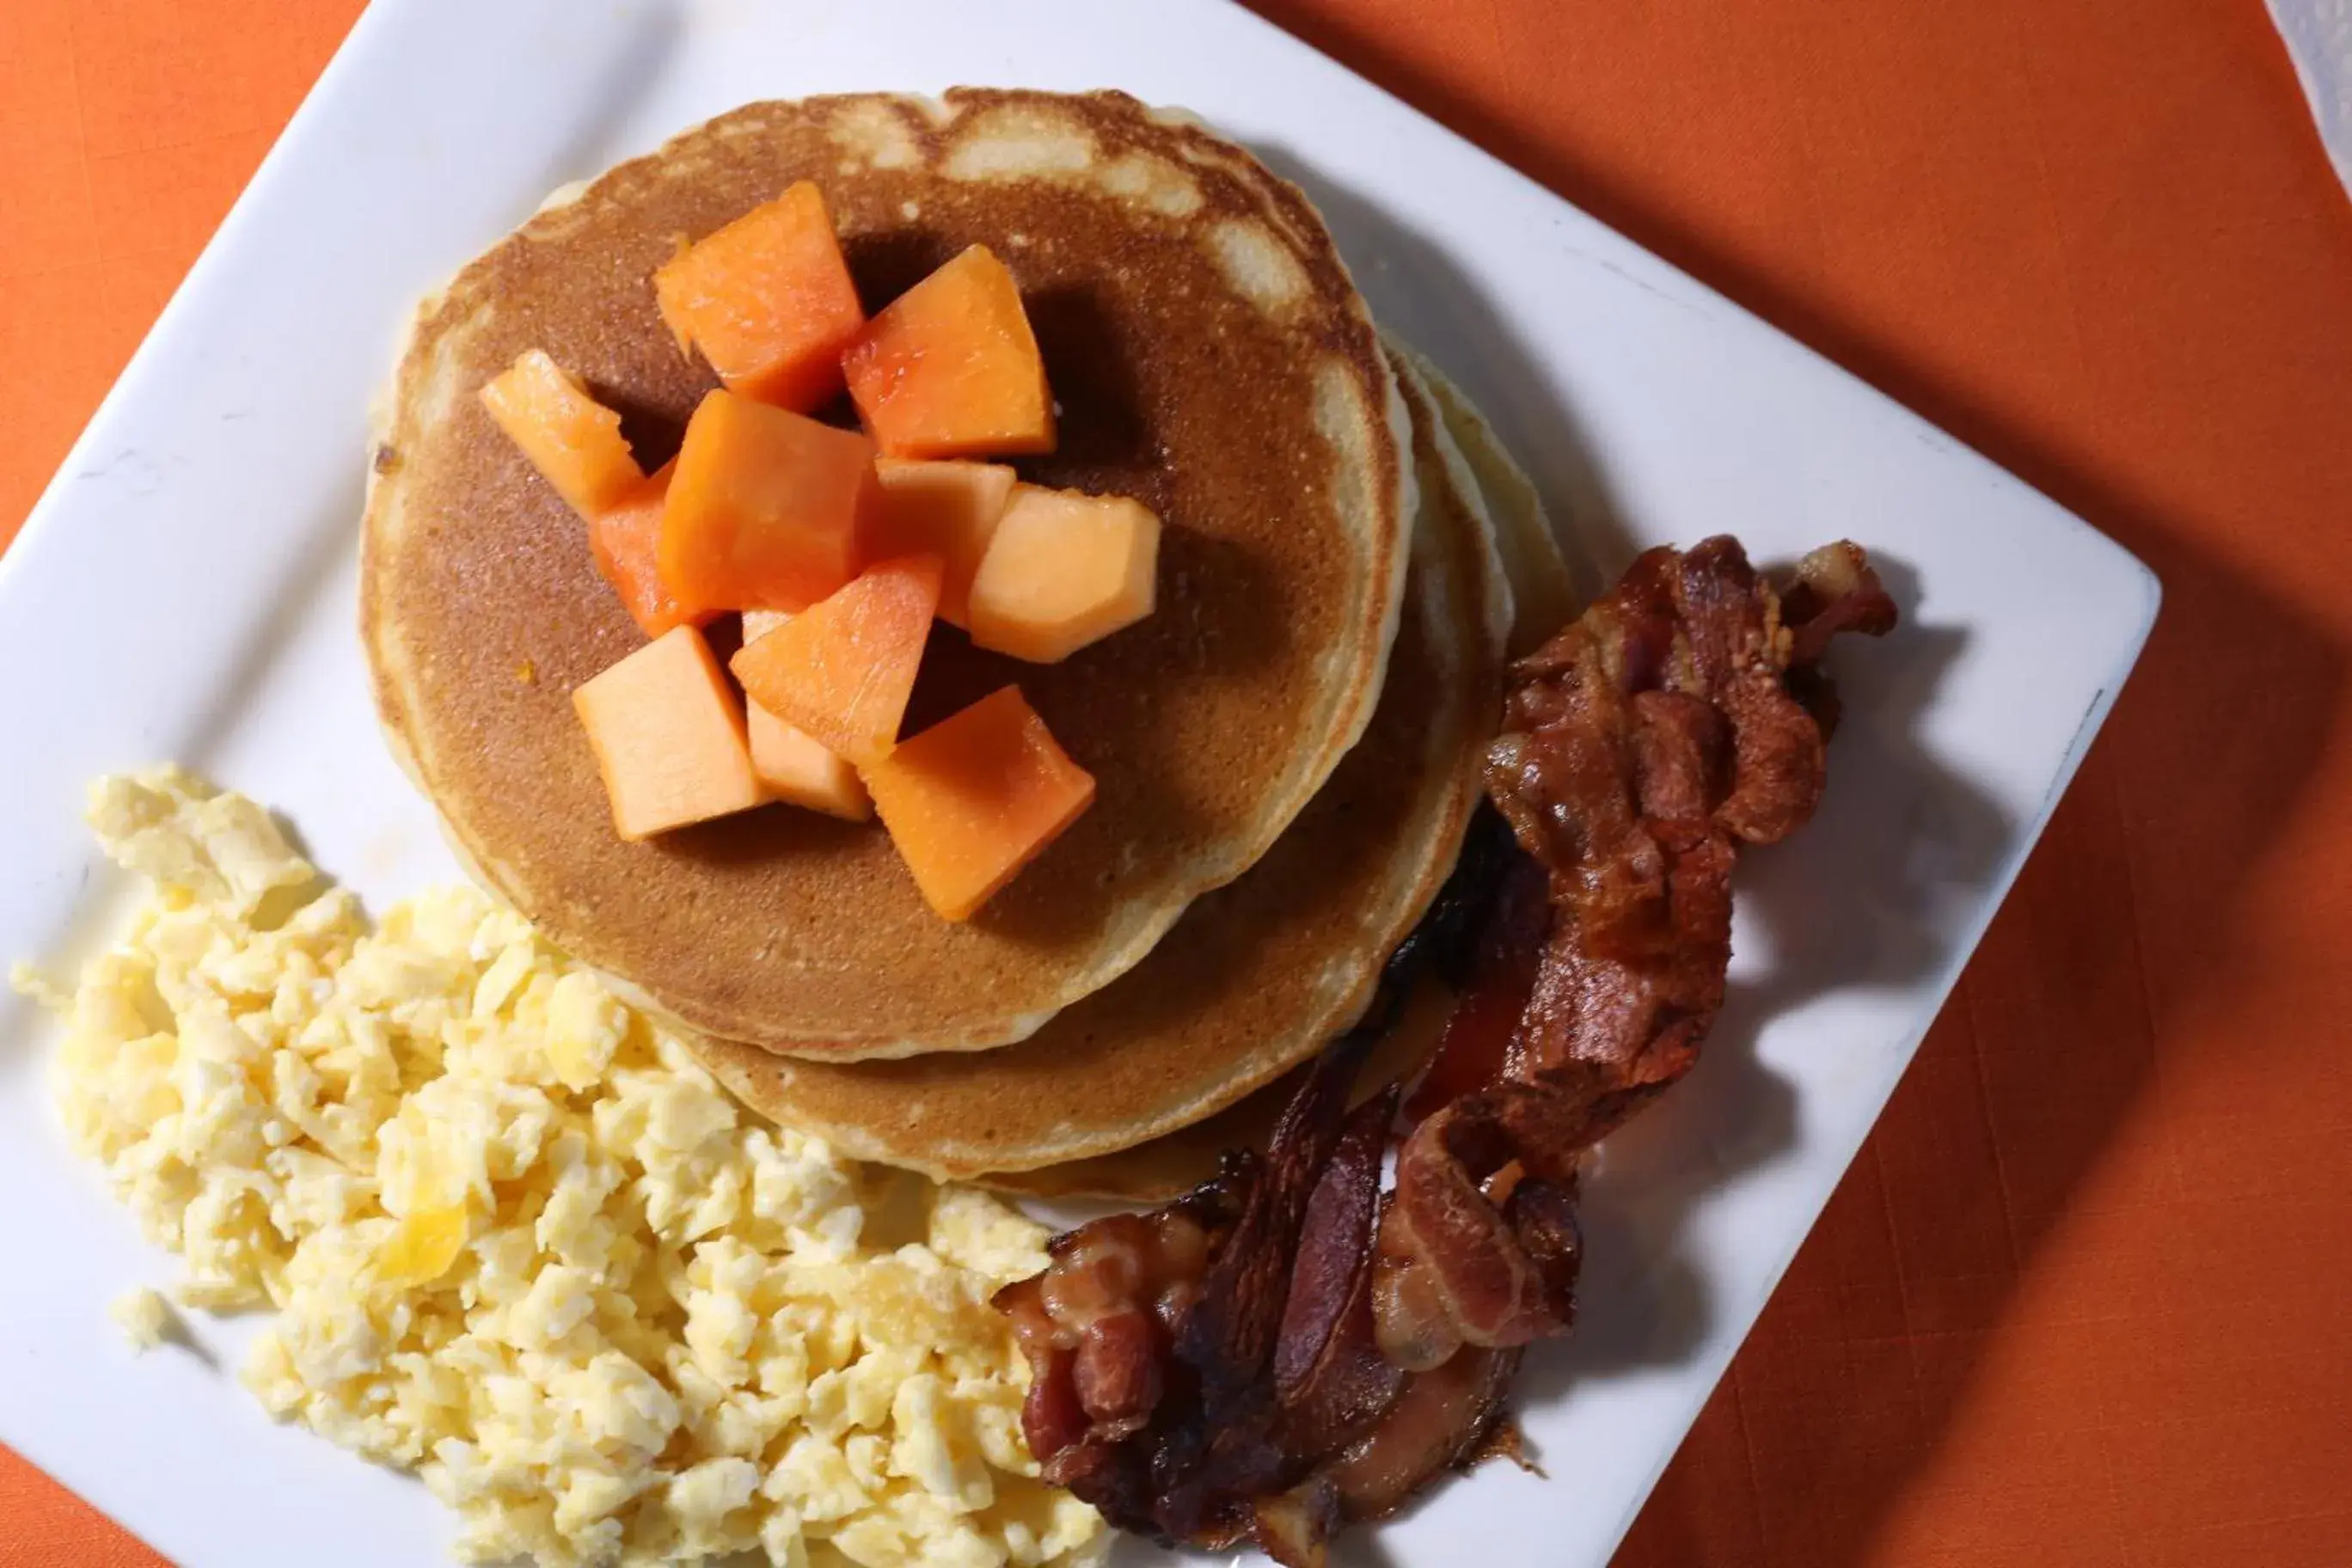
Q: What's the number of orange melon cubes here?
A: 11